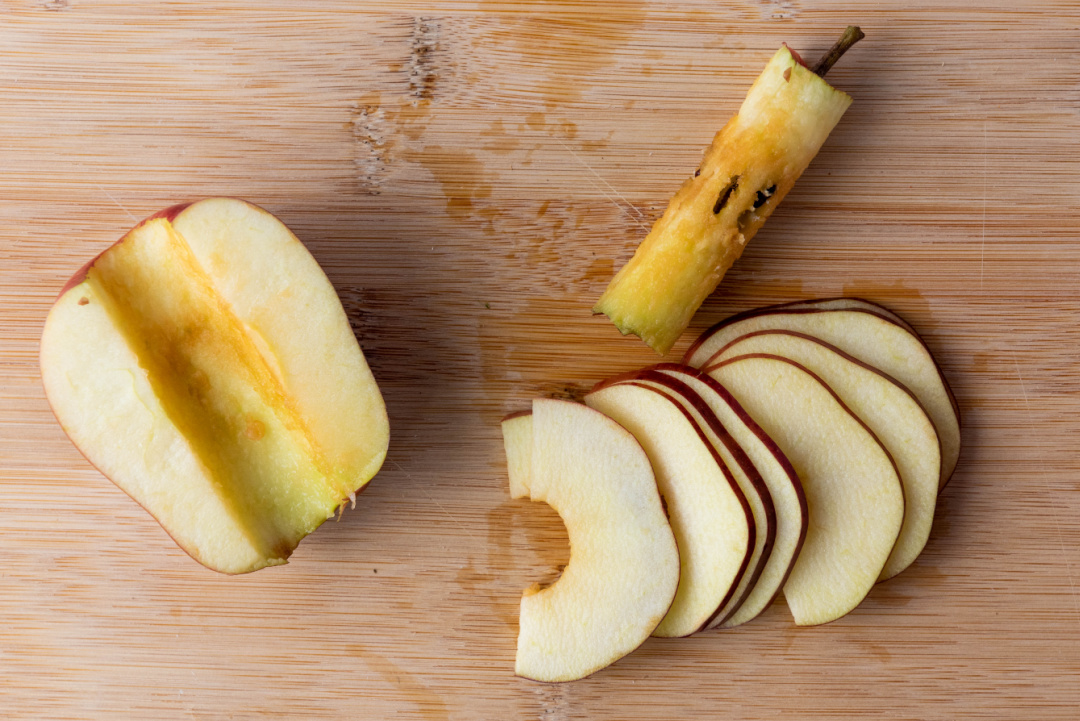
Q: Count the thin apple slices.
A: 9